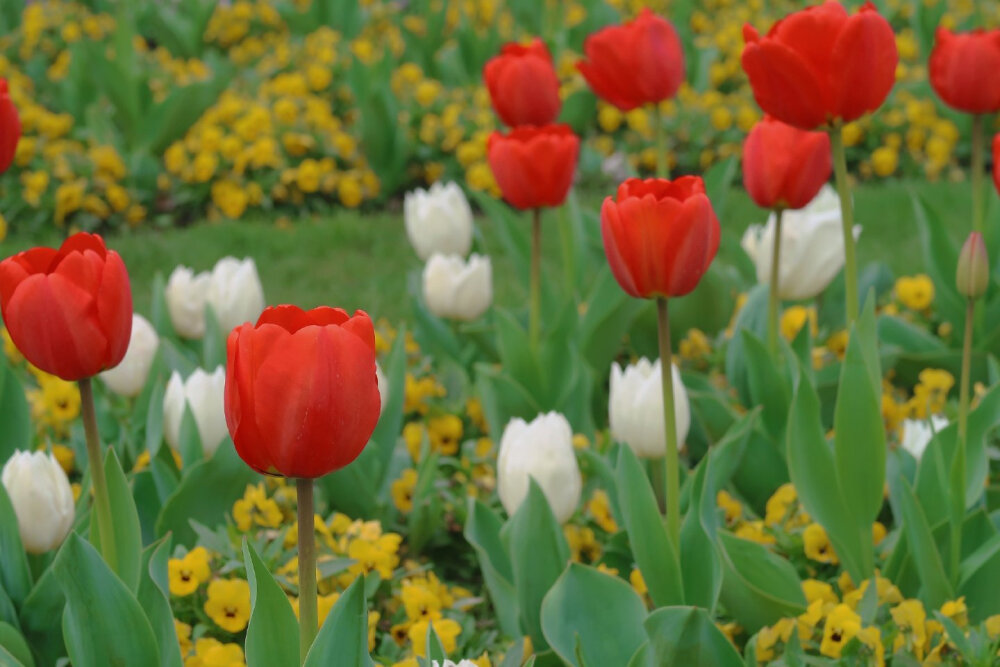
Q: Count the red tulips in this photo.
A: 11